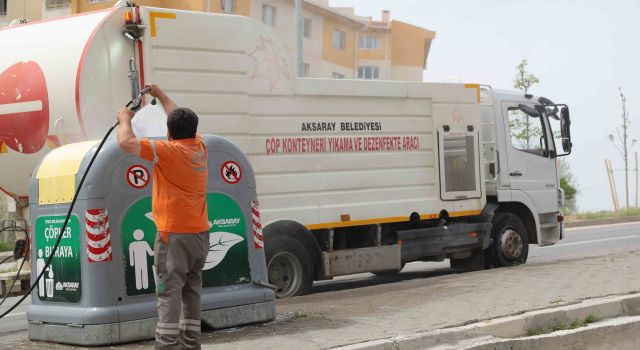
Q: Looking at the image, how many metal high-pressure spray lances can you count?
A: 1